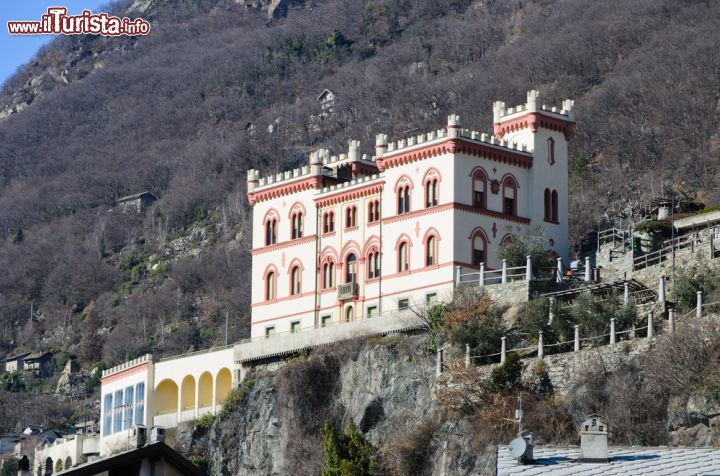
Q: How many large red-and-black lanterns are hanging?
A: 0